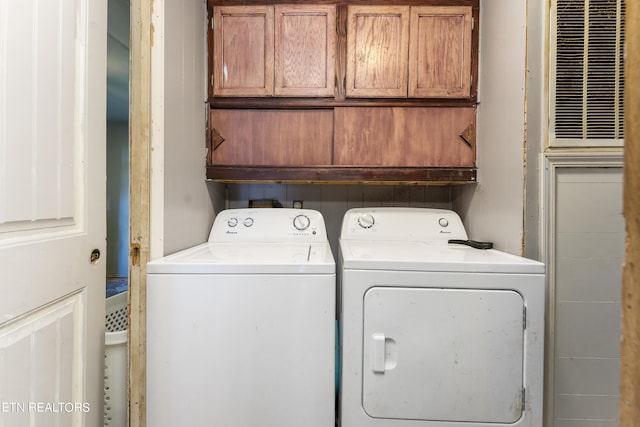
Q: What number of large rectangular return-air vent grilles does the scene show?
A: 1